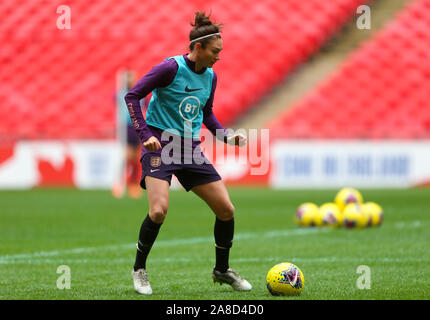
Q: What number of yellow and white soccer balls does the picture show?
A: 6